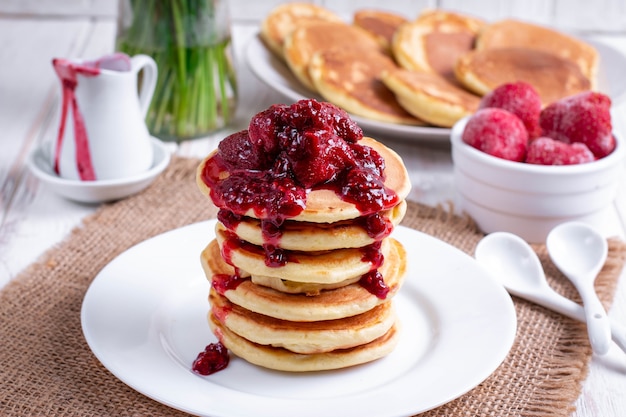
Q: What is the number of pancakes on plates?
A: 15